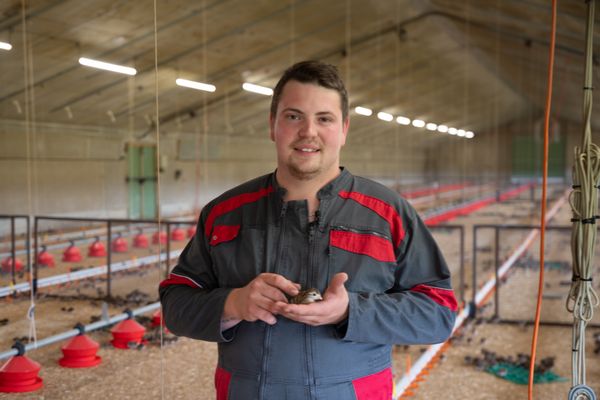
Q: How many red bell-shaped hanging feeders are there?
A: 13